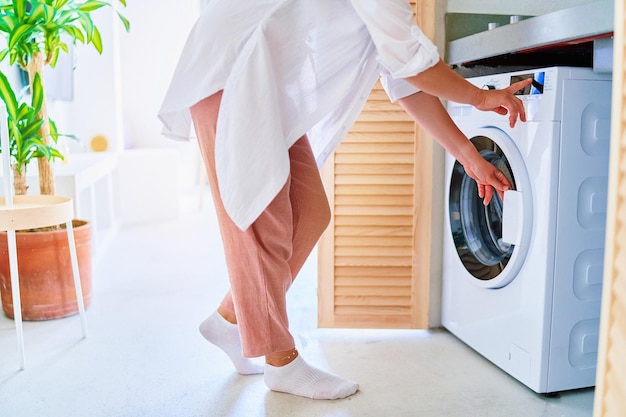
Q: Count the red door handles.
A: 0